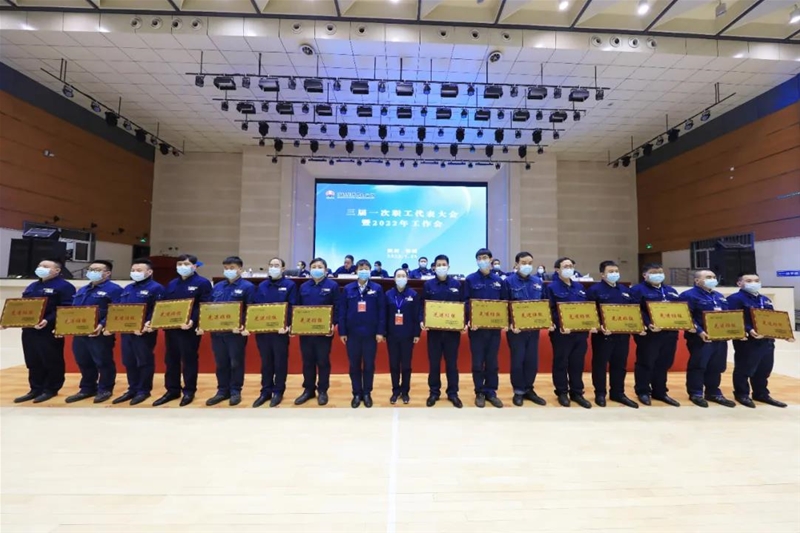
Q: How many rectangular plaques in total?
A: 15